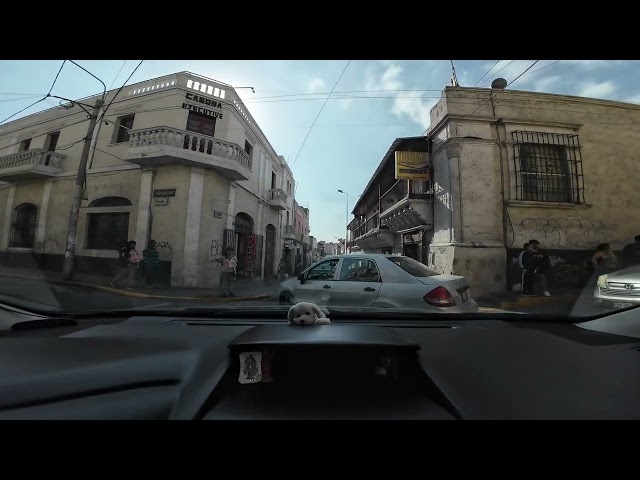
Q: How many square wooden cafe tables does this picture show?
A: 0